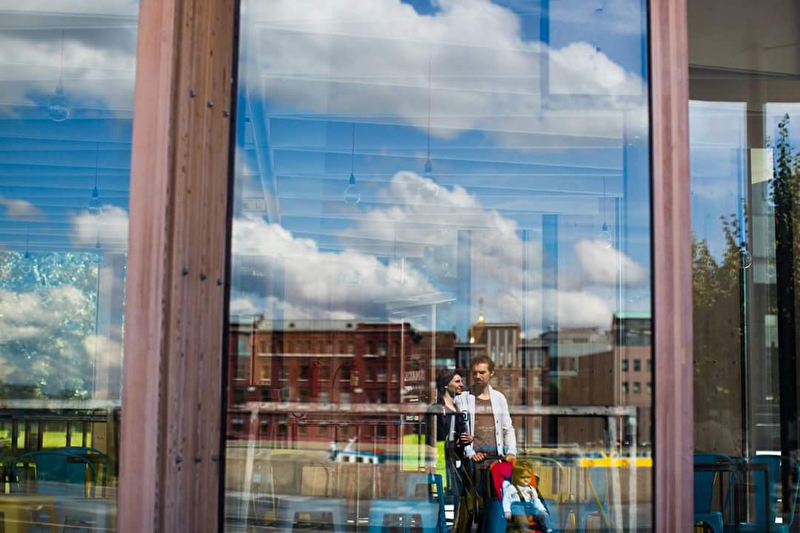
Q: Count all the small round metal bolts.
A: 9